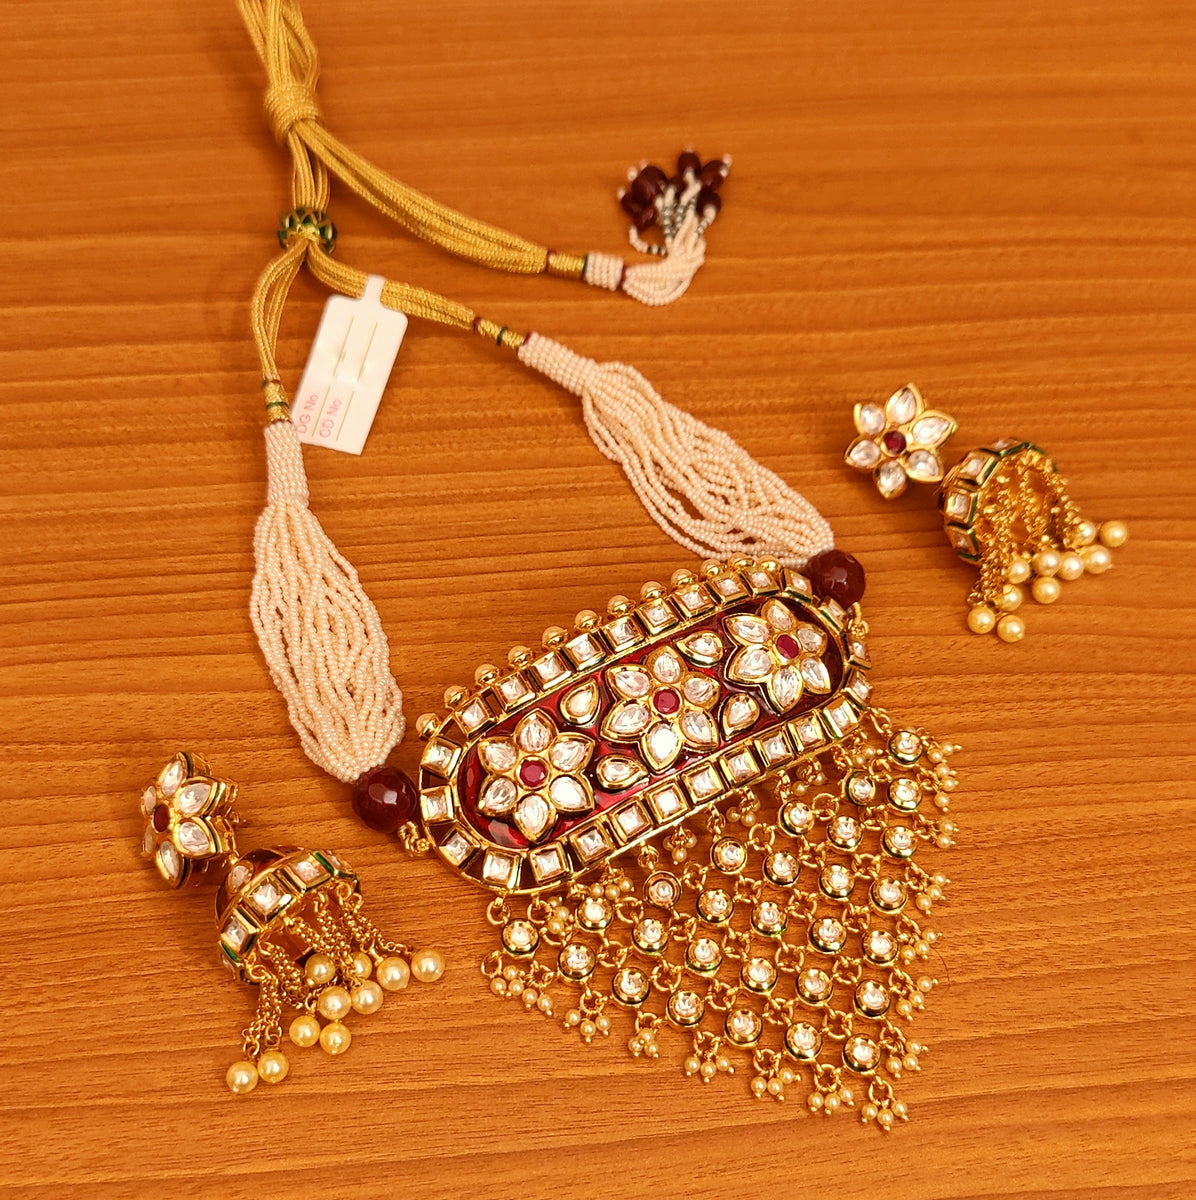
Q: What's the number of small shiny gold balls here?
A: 12